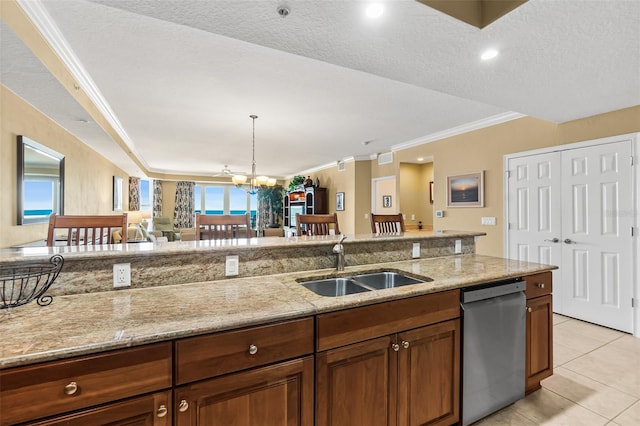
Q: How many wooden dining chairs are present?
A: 4